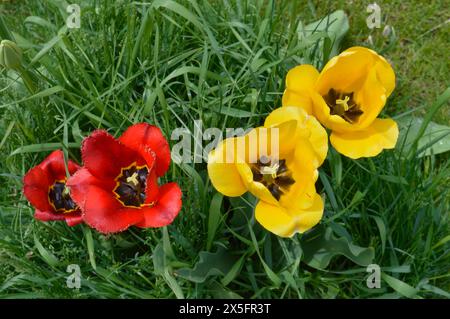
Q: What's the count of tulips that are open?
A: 4